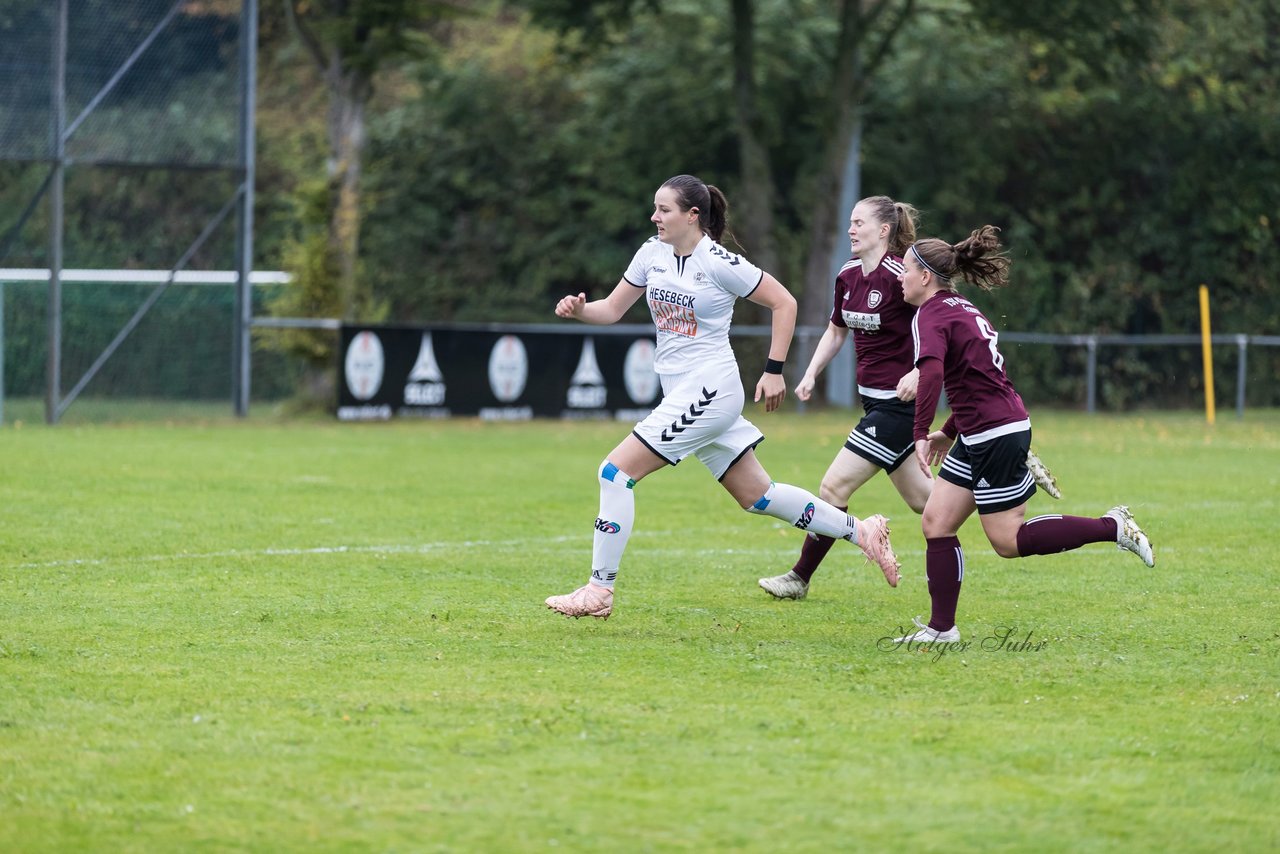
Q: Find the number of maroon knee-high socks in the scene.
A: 3